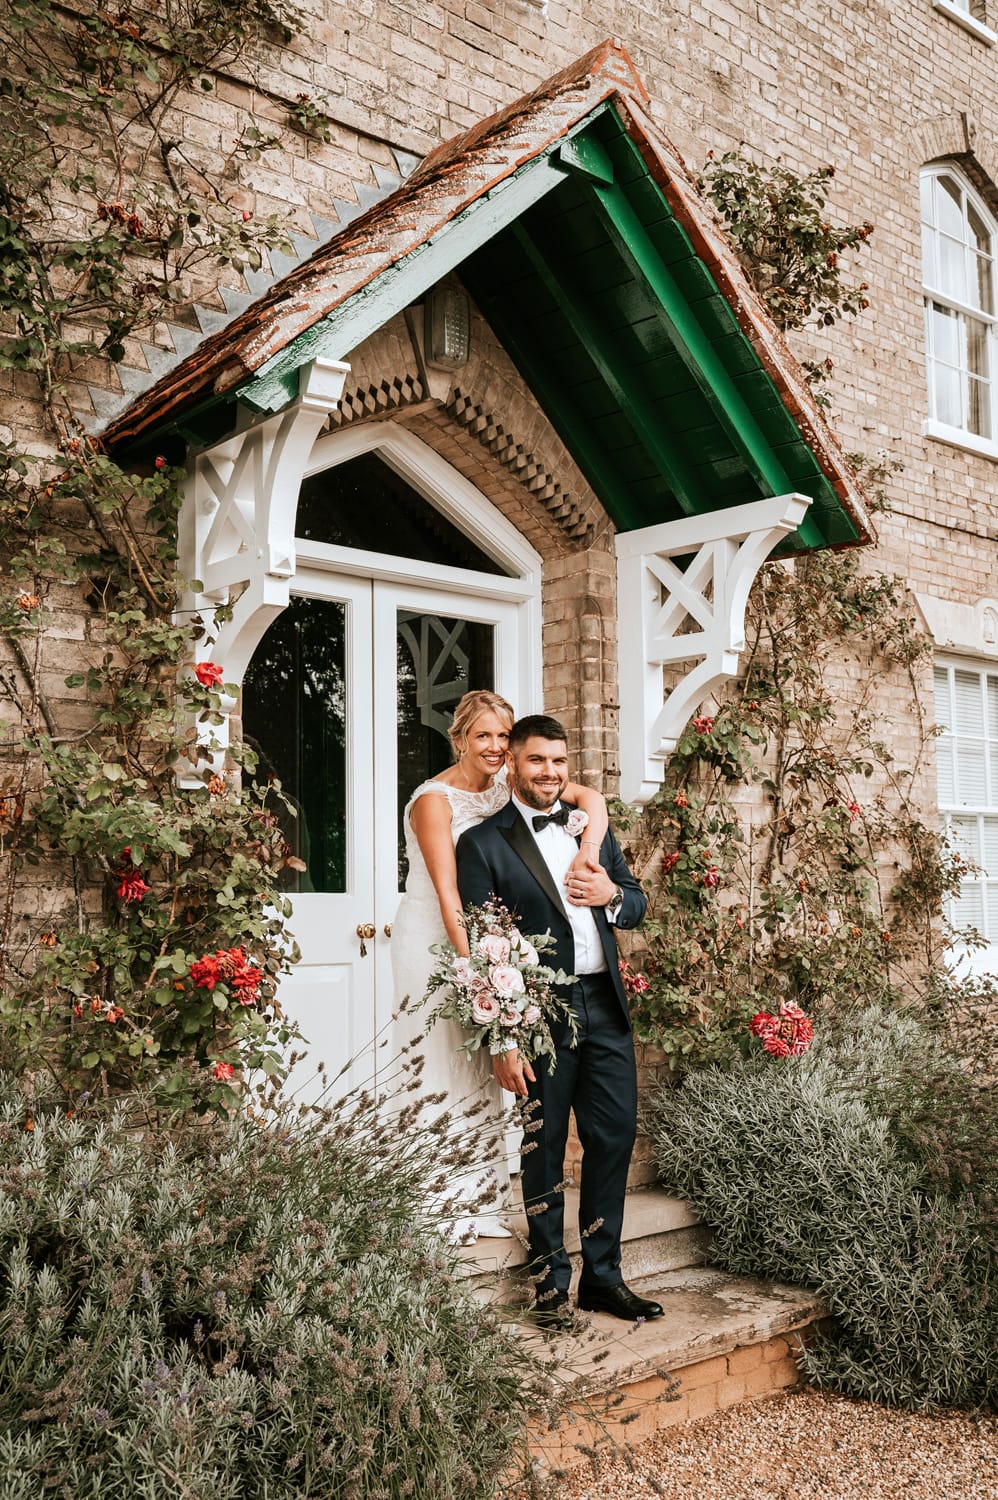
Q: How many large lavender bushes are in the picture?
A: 2